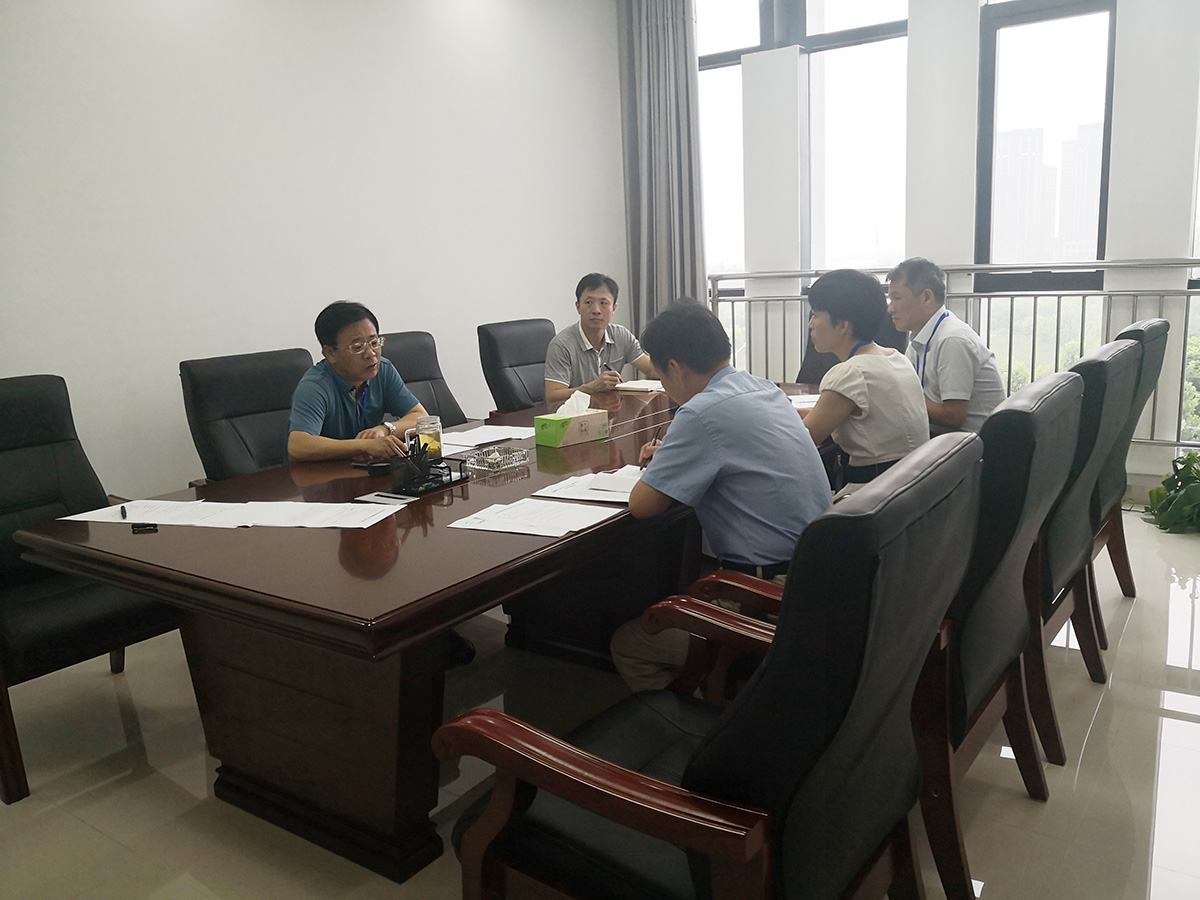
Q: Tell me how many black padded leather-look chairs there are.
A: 9